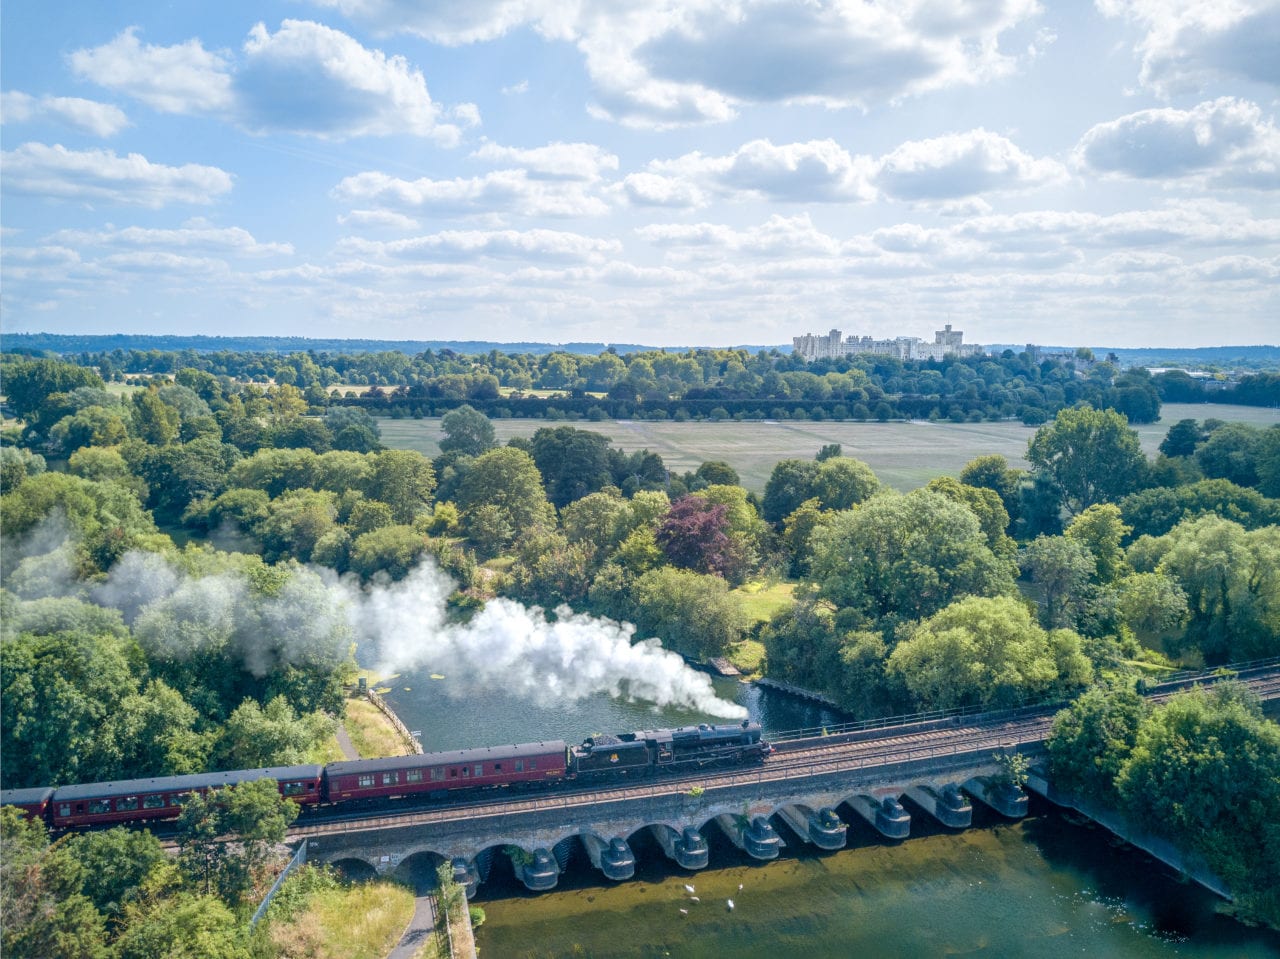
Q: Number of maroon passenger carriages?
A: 3